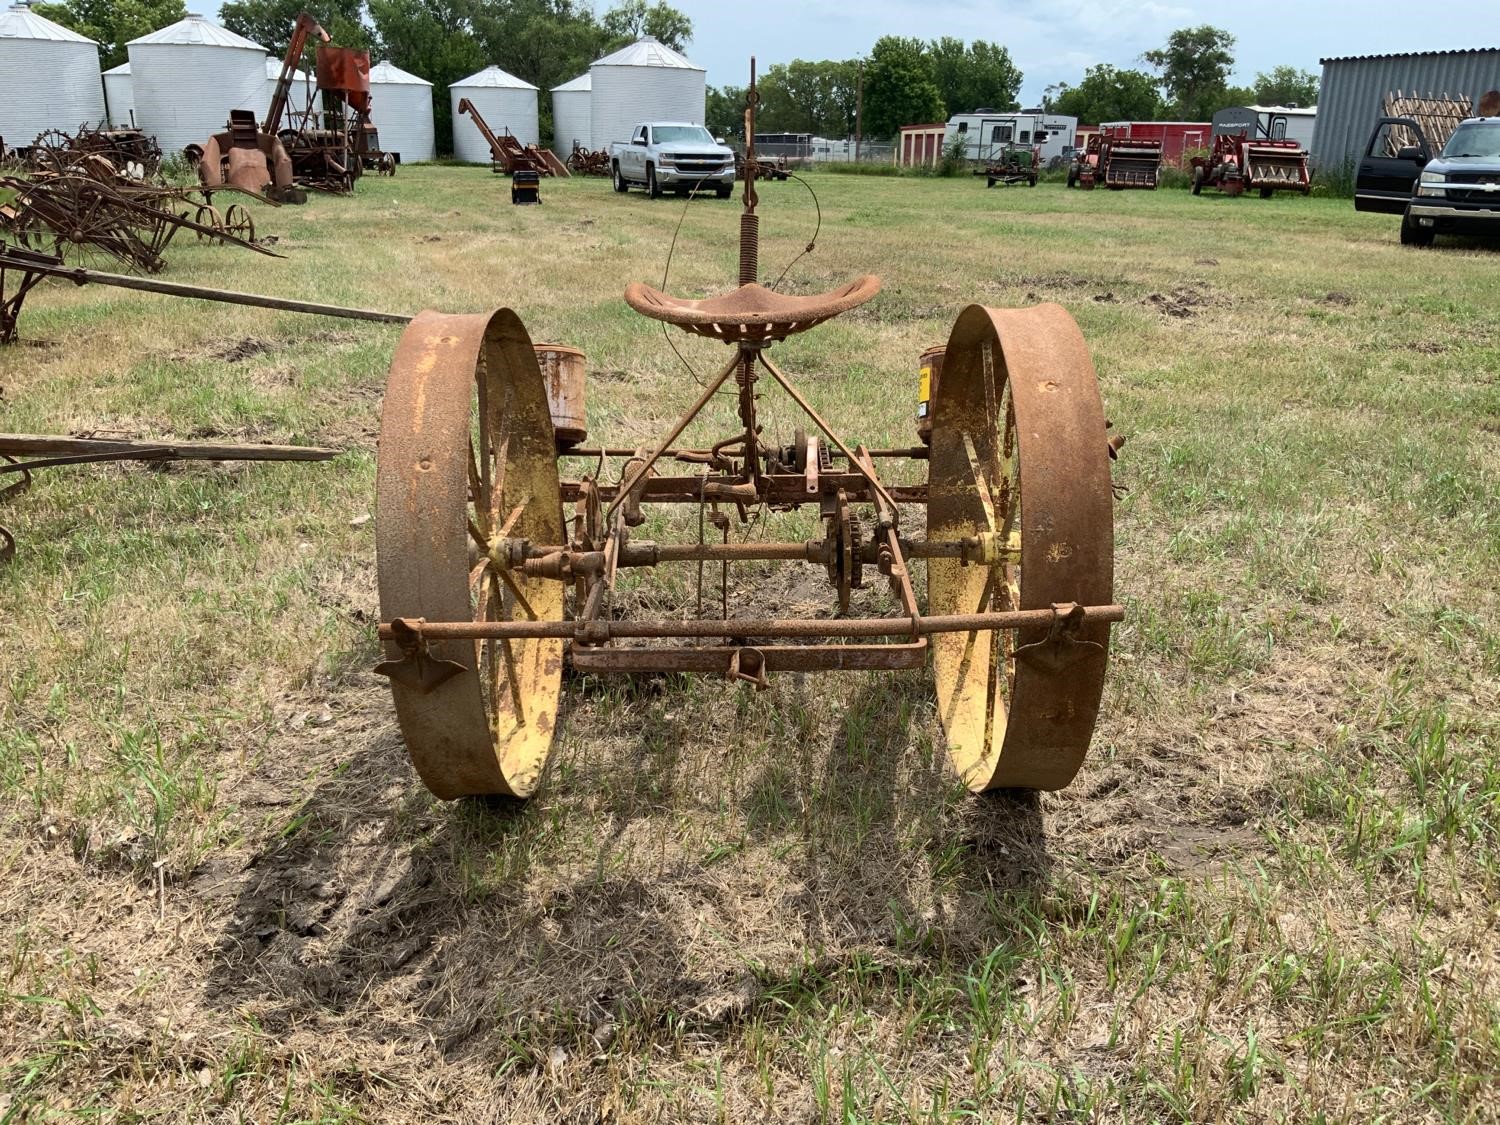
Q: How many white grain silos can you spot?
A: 8